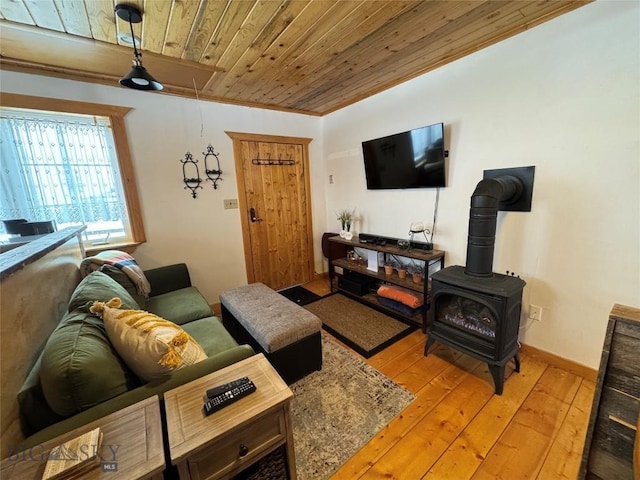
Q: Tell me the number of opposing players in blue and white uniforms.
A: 0